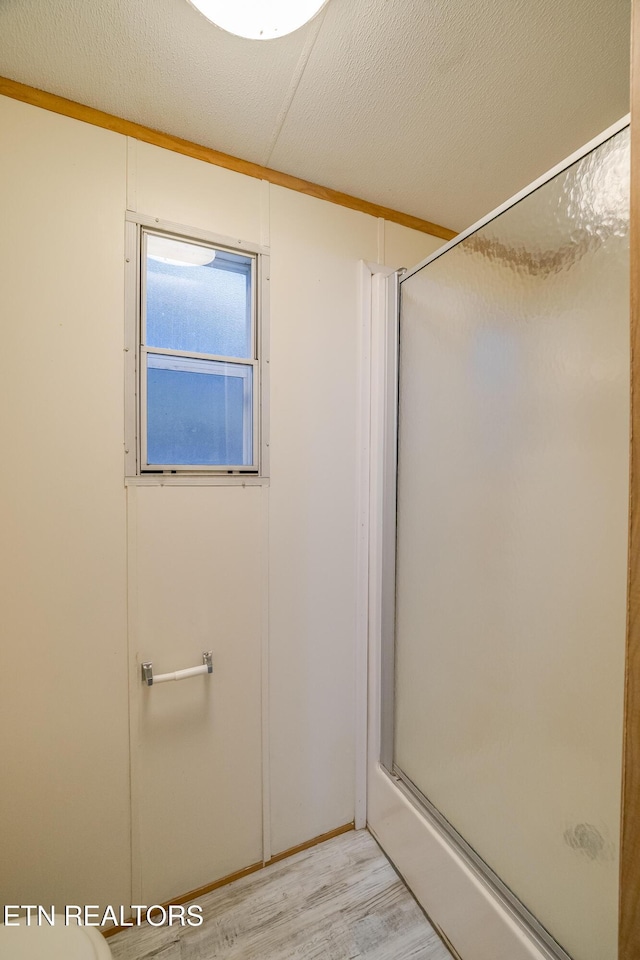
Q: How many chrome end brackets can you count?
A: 2